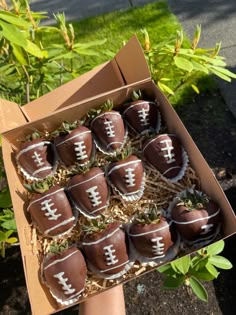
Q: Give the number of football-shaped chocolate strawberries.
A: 12